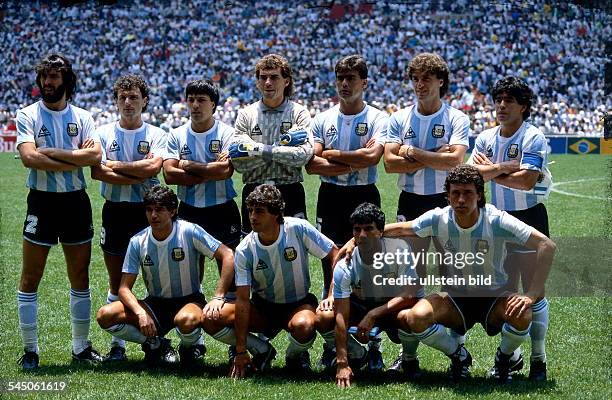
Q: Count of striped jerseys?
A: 10